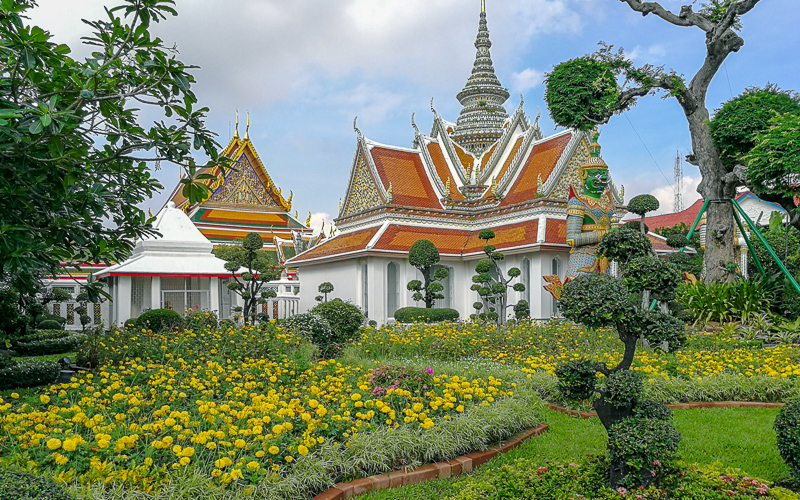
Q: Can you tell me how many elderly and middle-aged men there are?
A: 0